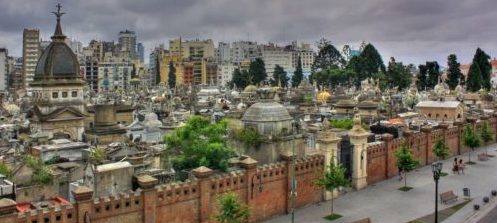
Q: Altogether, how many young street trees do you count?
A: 6